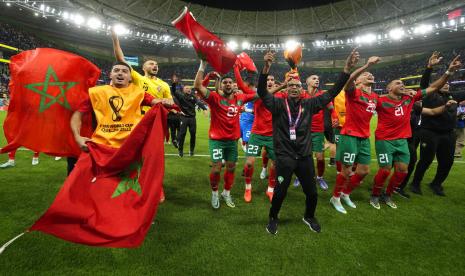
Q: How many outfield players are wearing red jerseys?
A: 5